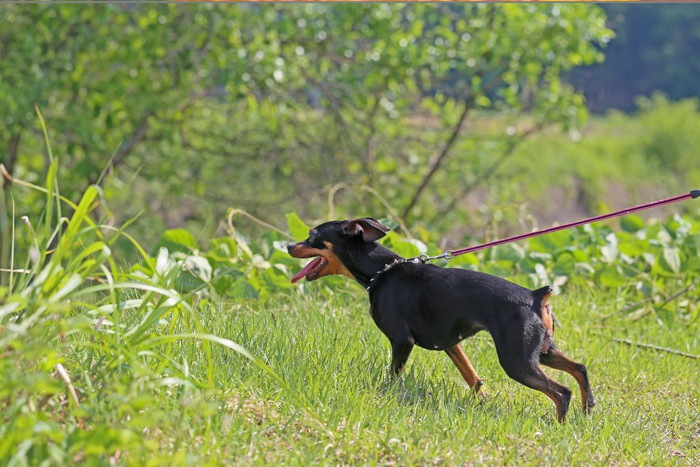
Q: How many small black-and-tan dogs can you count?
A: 1